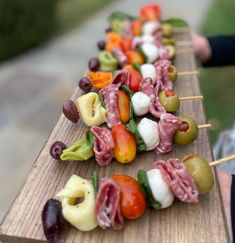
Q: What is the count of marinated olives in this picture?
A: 14